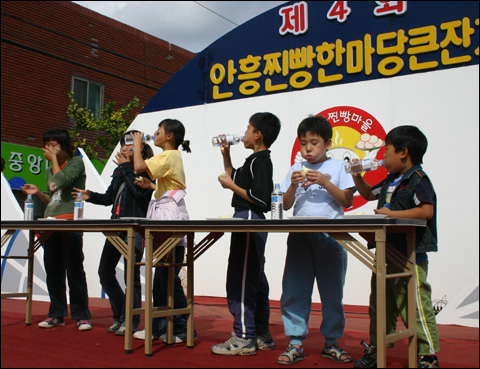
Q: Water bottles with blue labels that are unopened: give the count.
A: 3